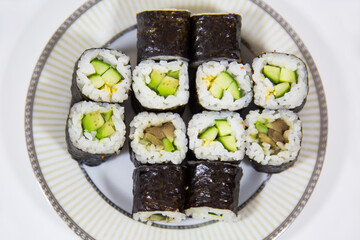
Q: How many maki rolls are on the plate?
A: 12